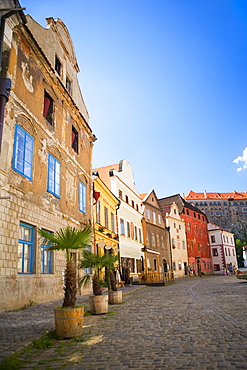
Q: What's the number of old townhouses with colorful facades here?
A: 7